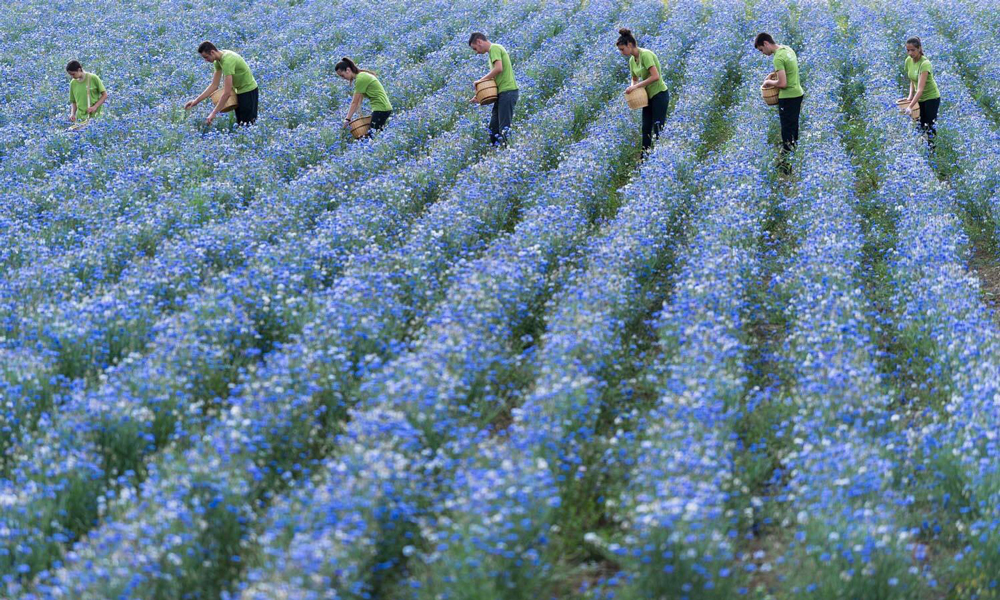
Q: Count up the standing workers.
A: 7